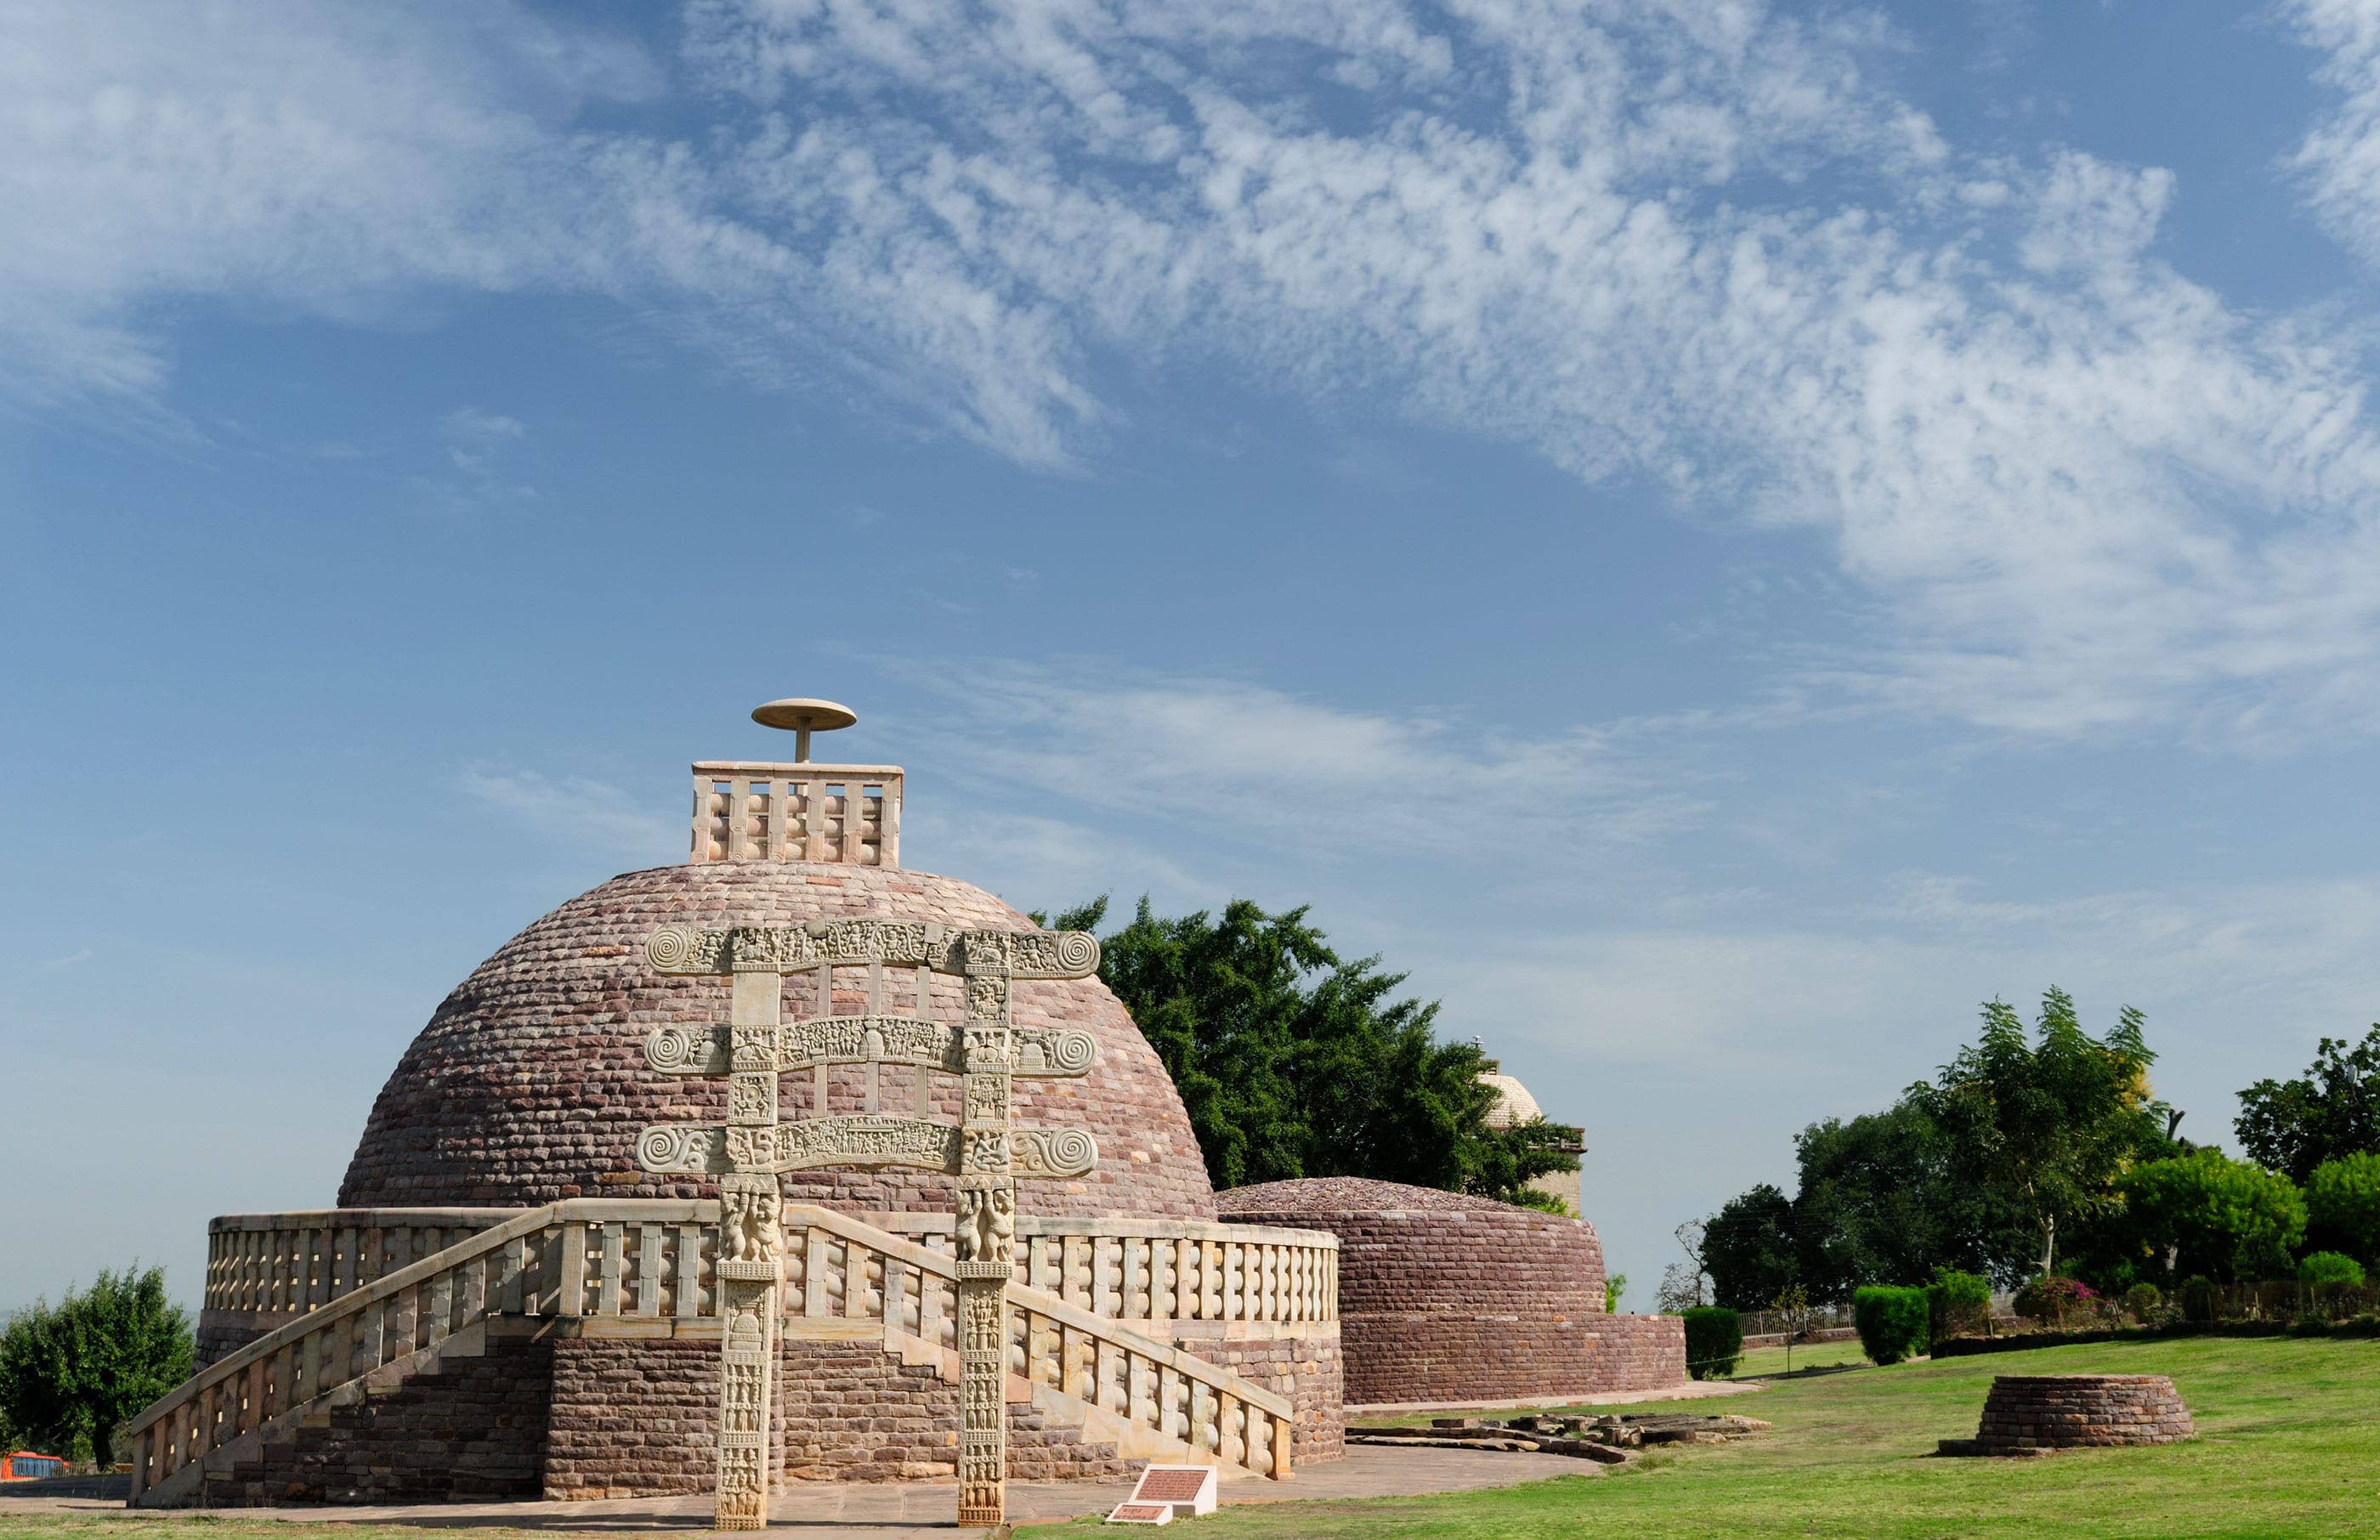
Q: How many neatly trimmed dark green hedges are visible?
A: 2